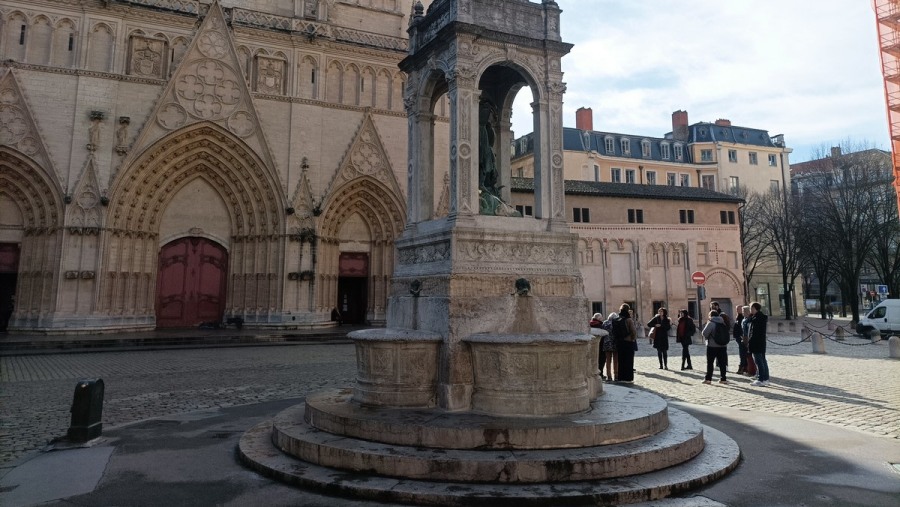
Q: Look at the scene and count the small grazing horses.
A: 0